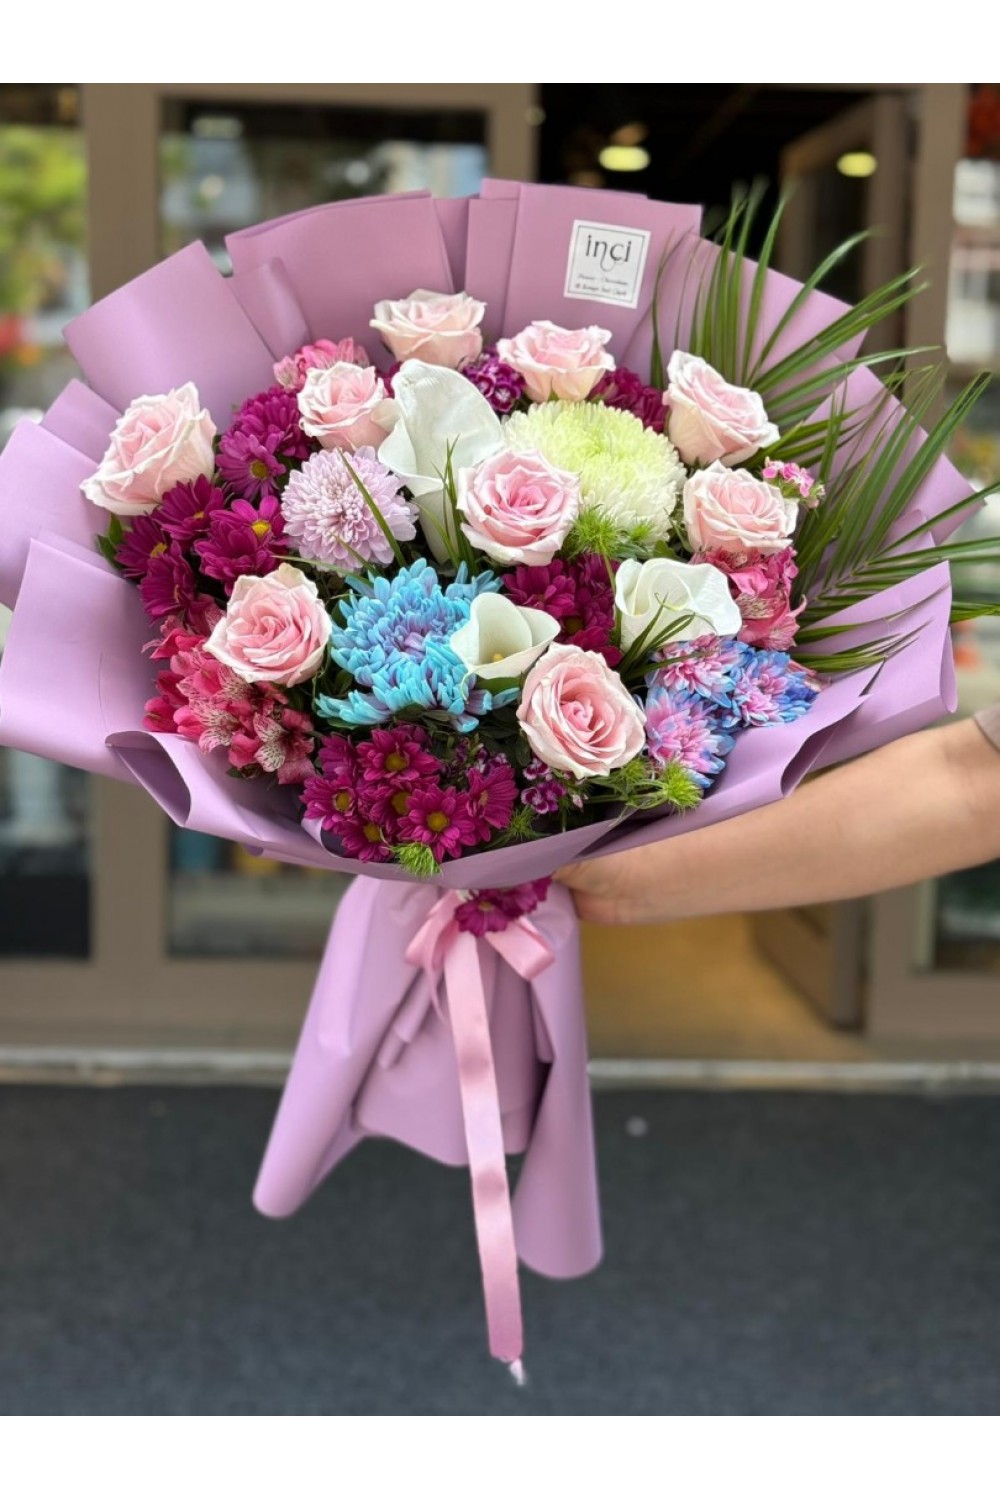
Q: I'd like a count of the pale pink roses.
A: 9